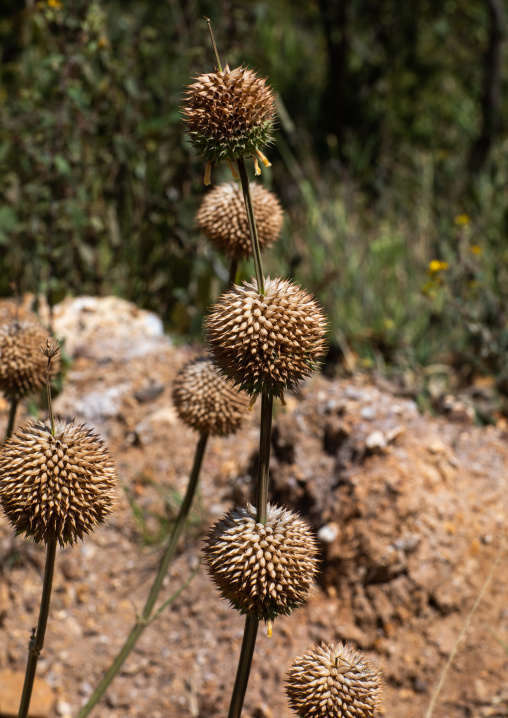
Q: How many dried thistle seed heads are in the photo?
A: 8